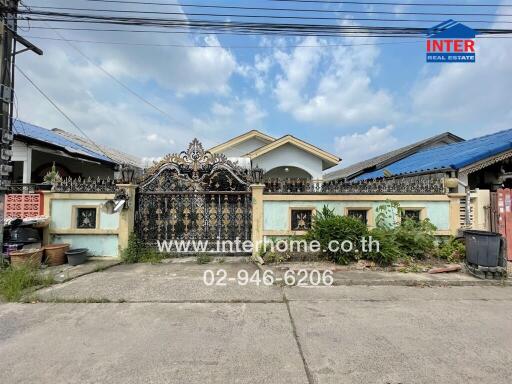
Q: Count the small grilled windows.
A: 4